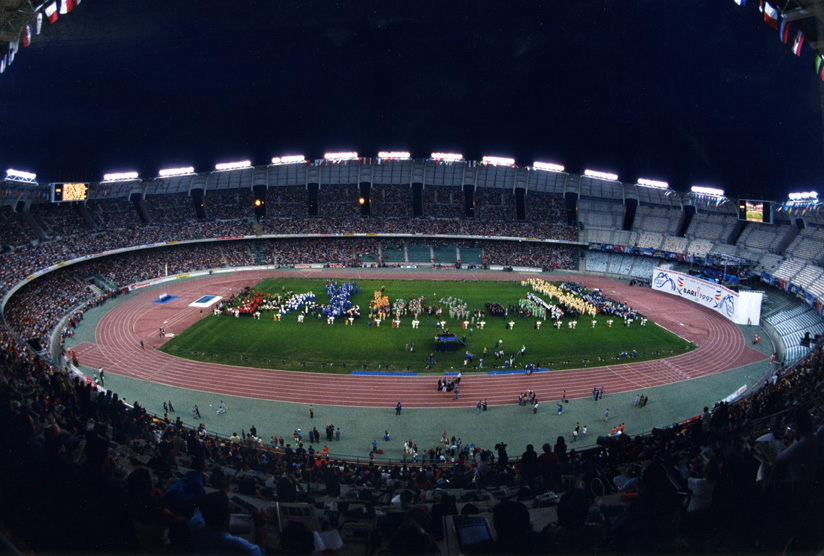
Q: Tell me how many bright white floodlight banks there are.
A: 14